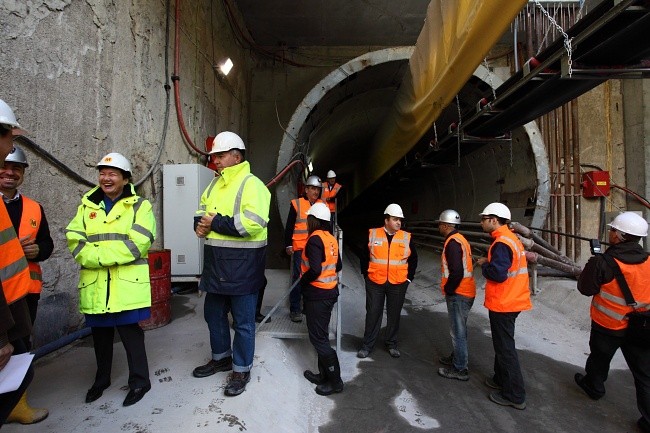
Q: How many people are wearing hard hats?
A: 11